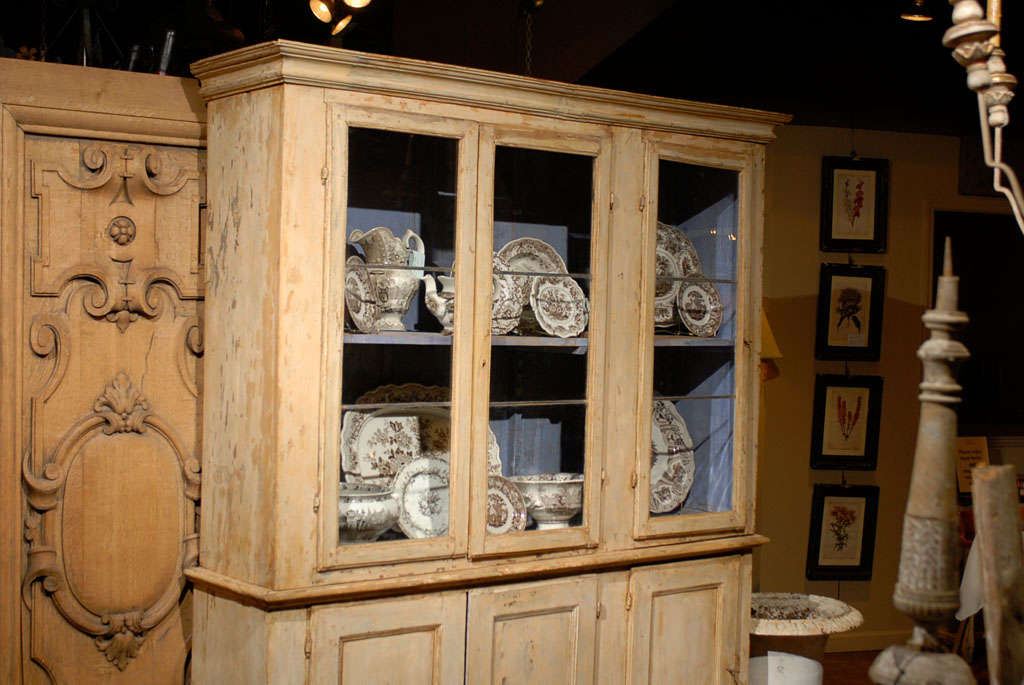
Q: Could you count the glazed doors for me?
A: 3